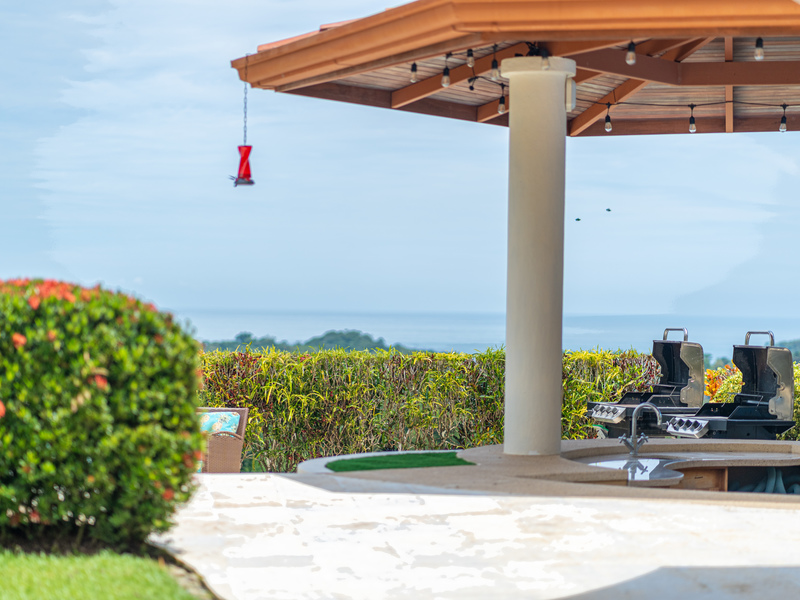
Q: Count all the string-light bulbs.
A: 11